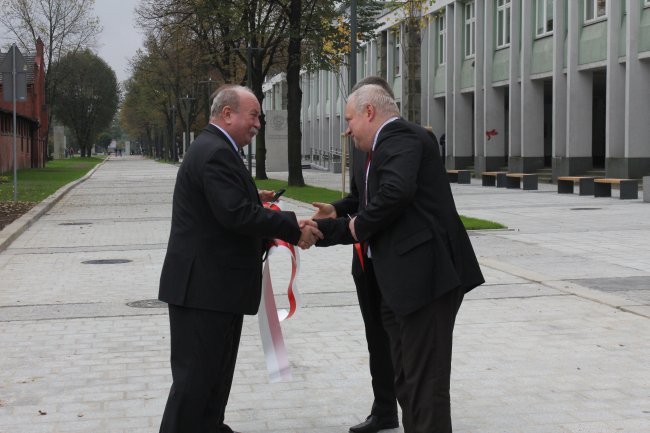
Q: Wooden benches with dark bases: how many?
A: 5